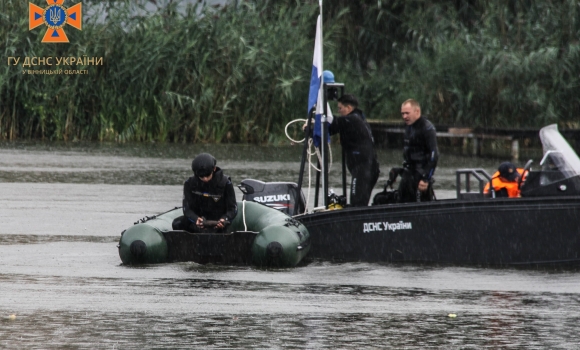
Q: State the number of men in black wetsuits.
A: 3